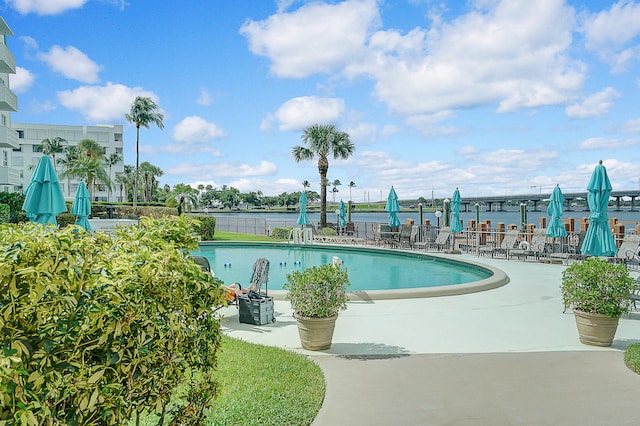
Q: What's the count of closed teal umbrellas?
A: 8